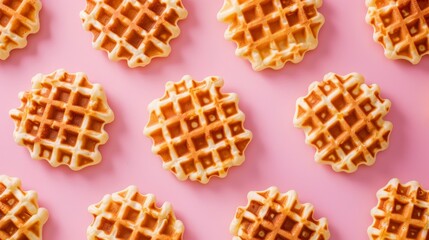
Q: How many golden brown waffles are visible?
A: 11